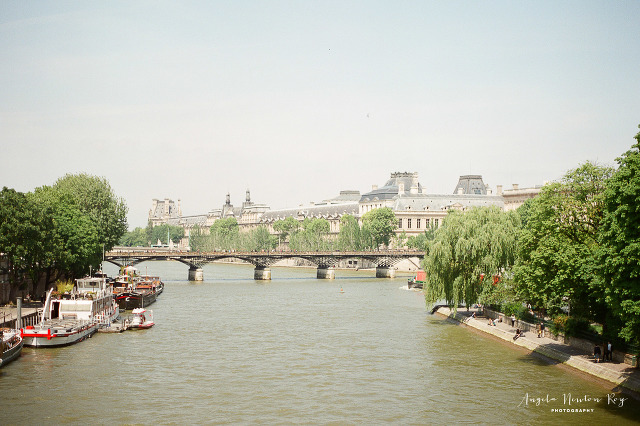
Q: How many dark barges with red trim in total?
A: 1